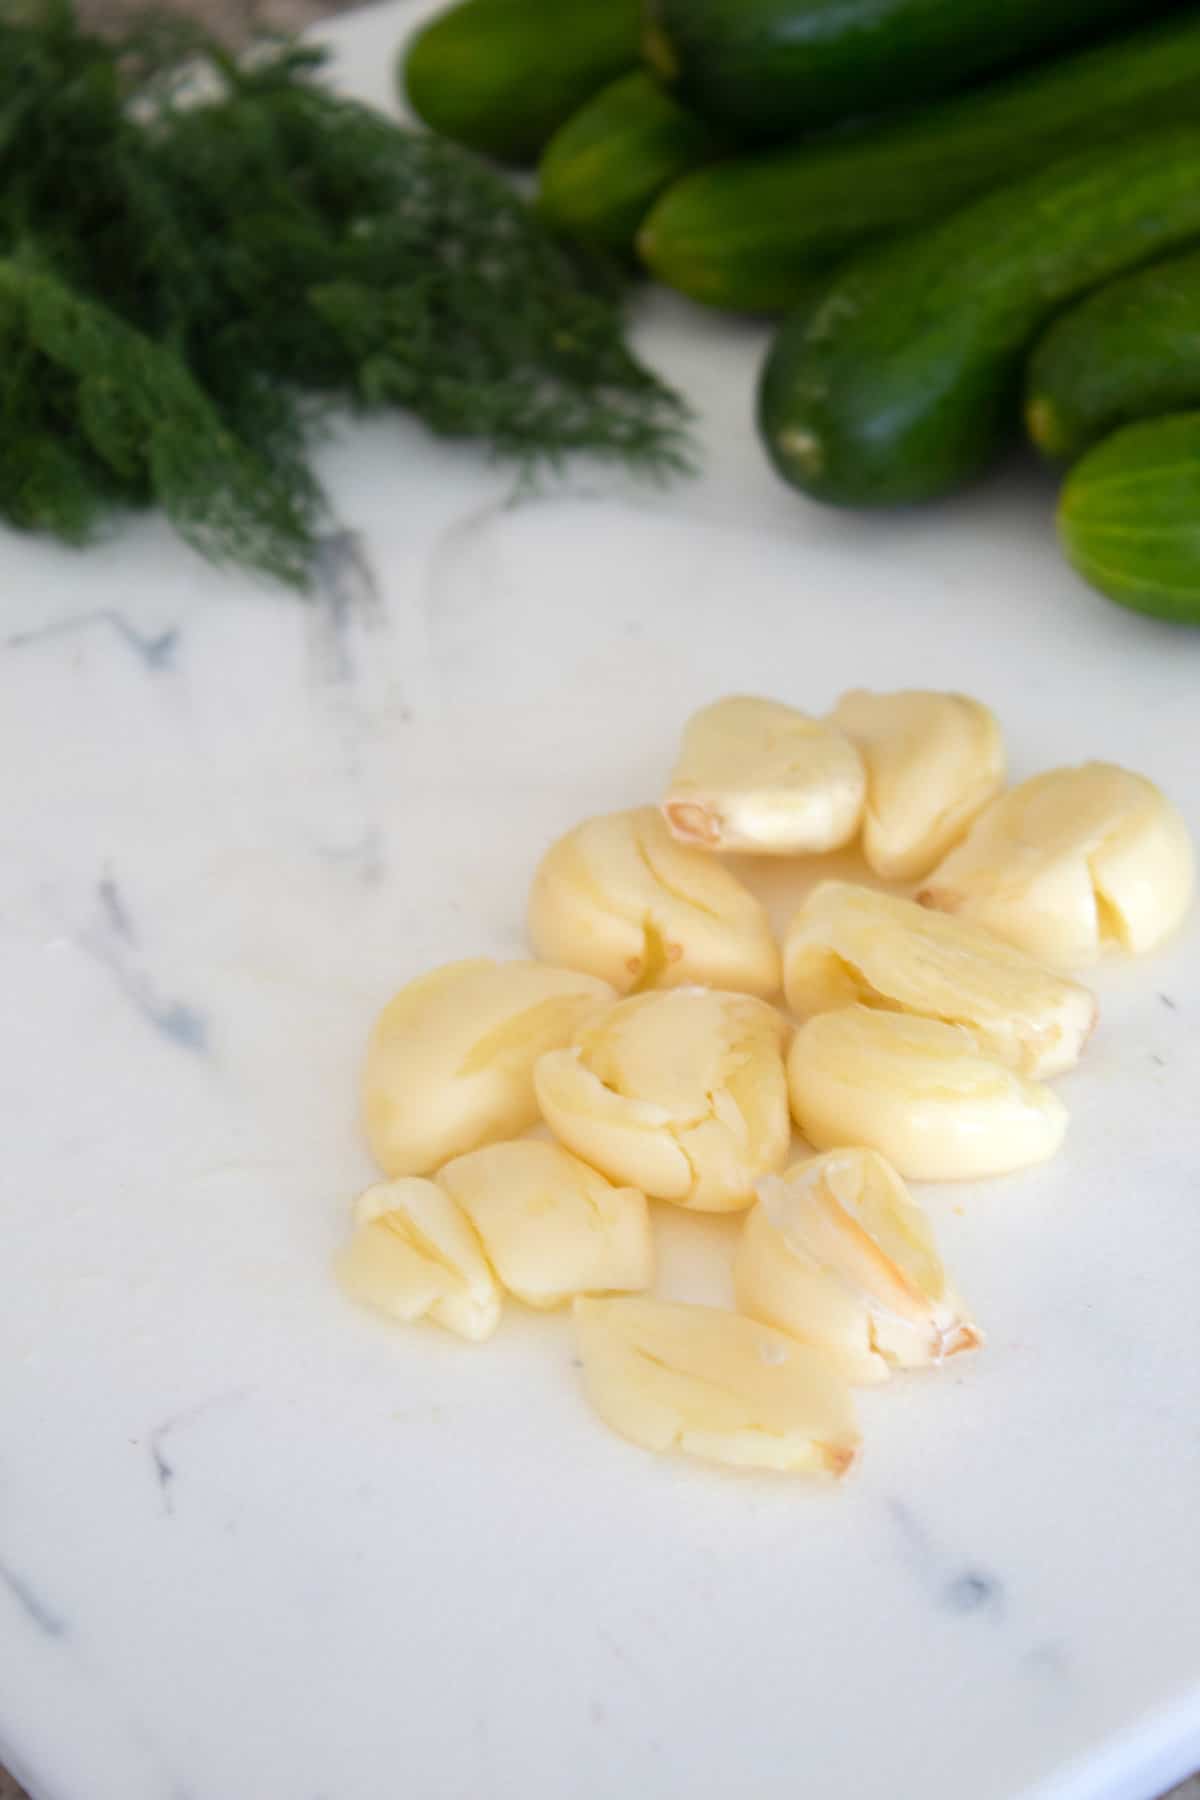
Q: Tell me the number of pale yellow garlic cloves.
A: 12